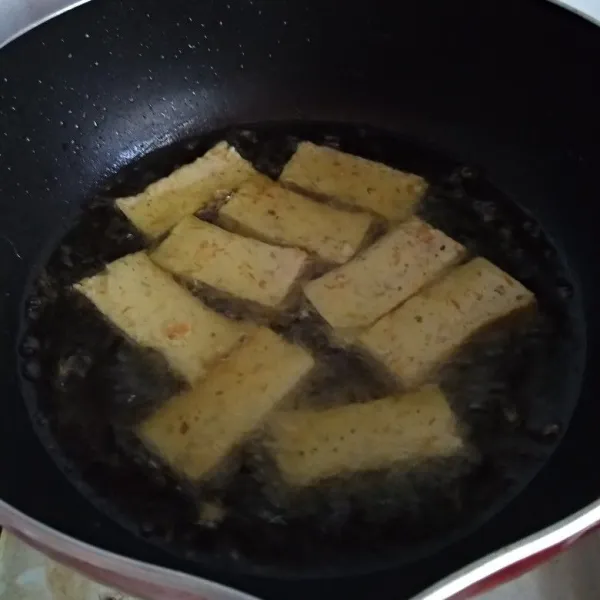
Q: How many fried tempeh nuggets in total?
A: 9